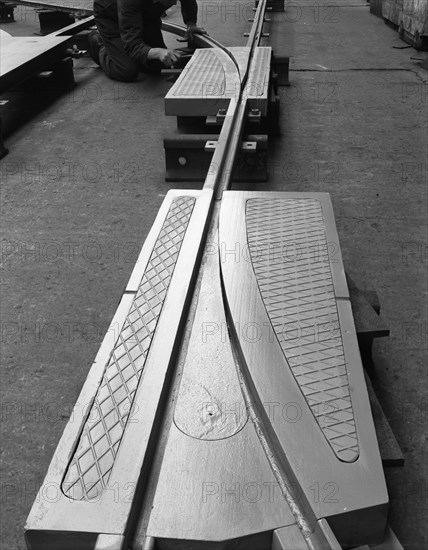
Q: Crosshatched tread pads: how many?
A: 4